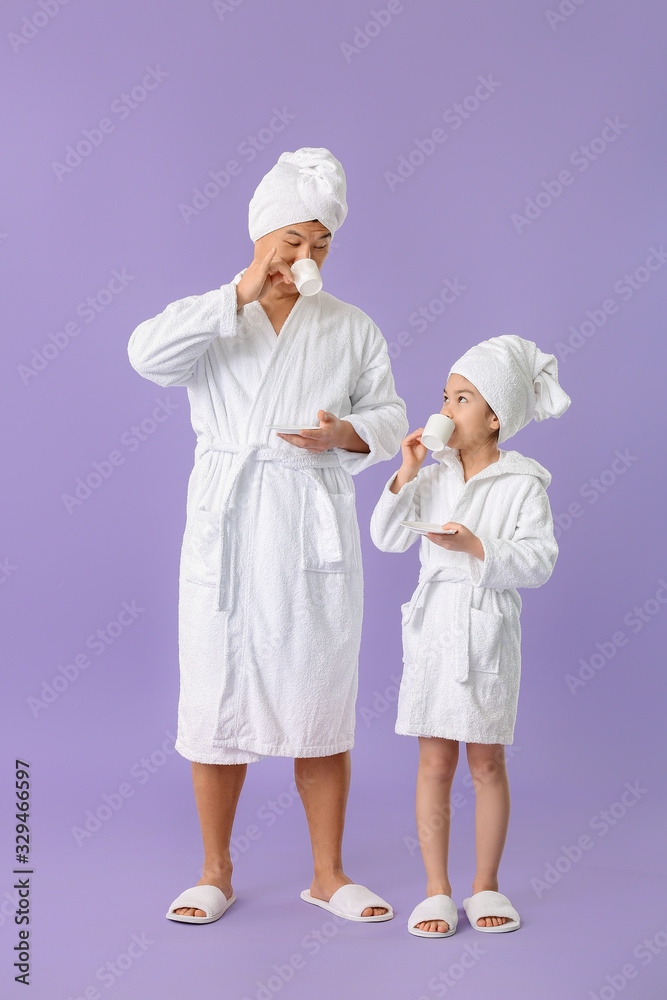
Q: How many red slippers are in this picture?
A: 0